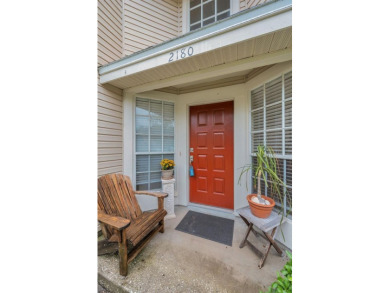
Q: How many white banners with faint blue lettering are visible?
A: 0